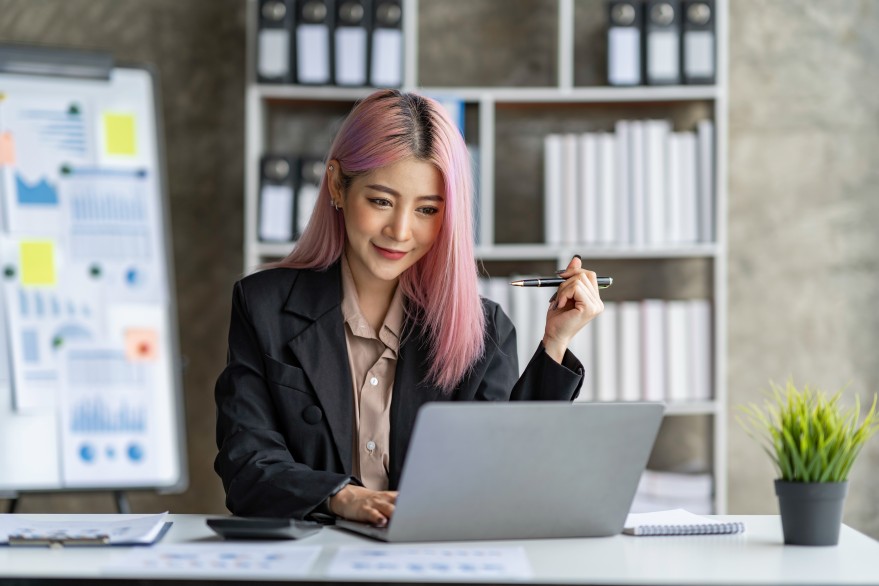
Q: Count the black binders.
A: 9